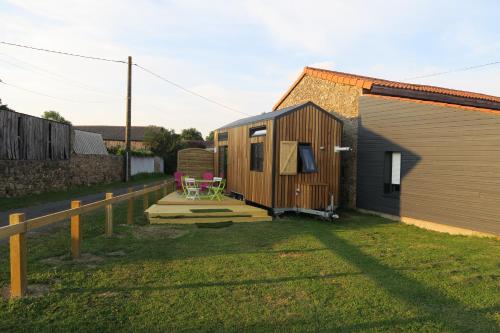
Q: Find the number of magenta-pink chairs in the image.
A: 2